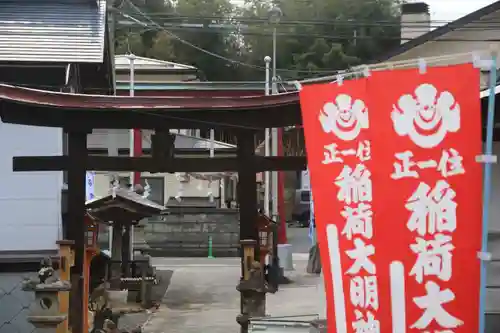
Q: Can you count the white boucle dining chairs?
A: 0